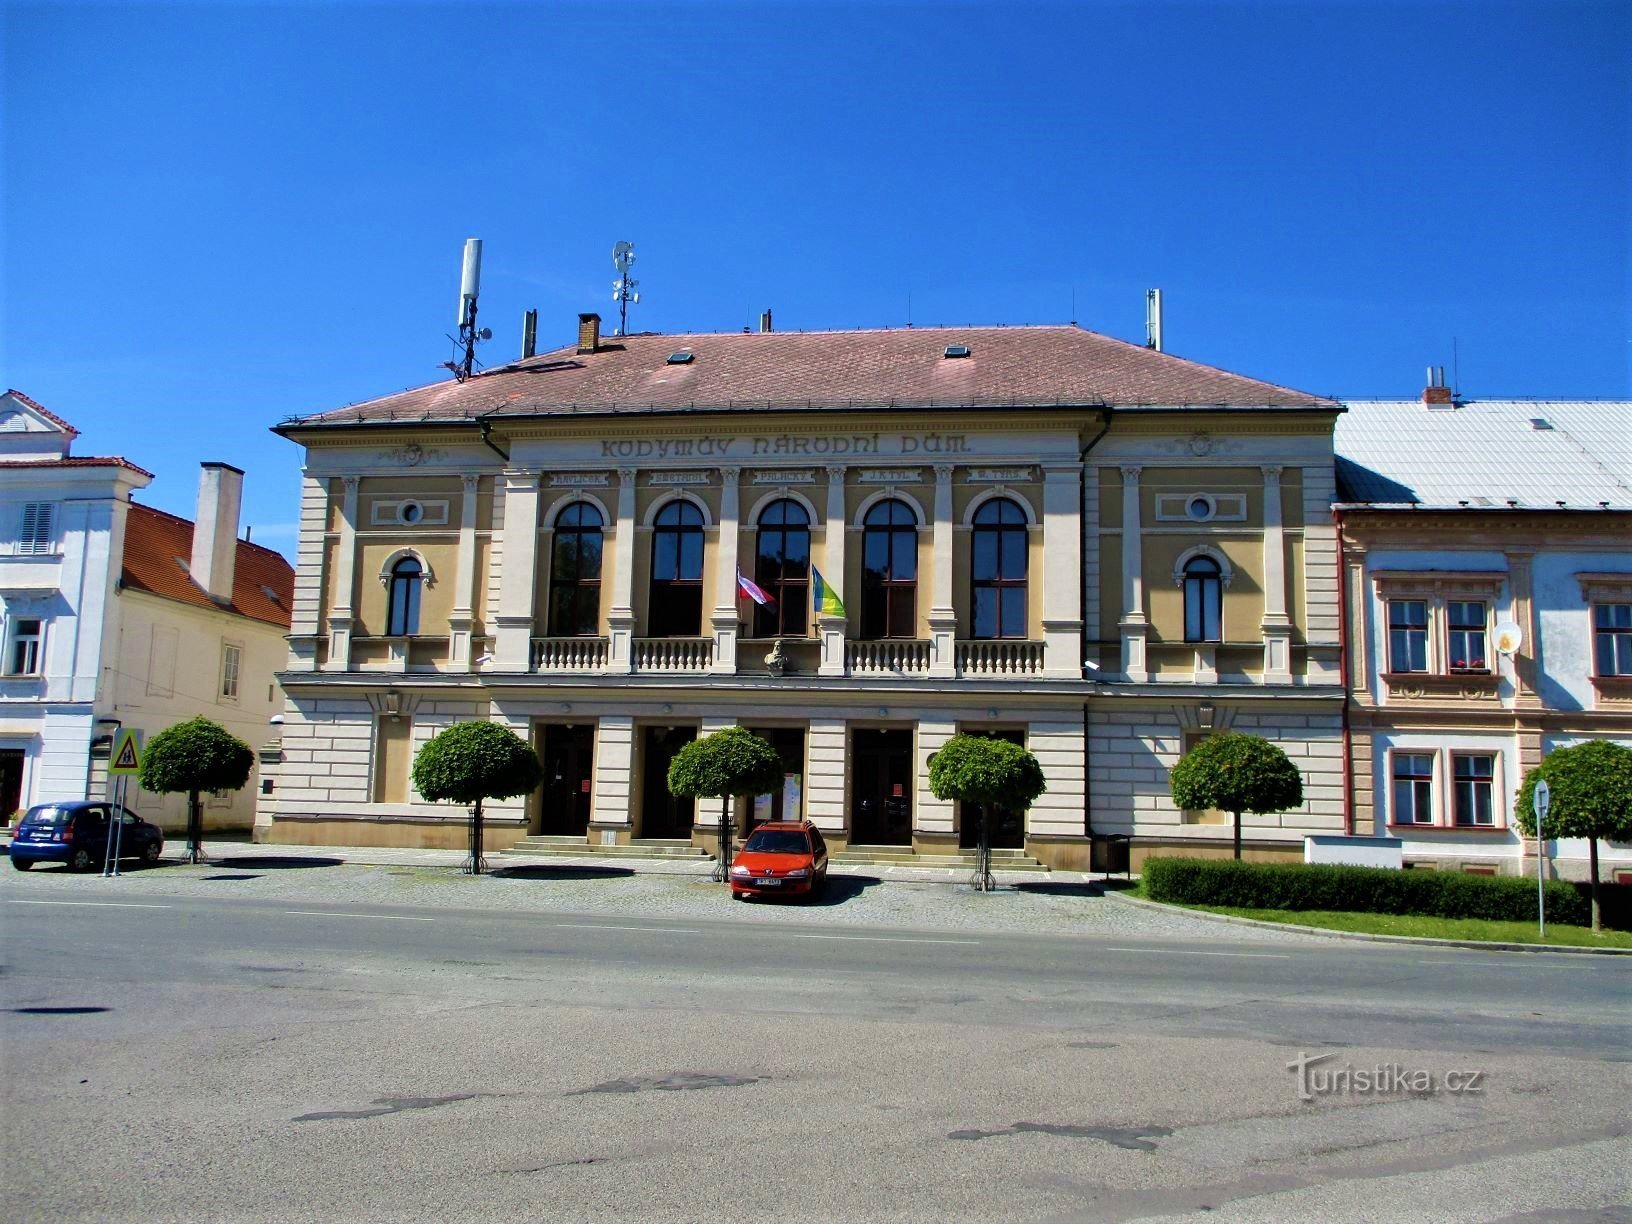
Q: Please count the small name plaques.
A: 5